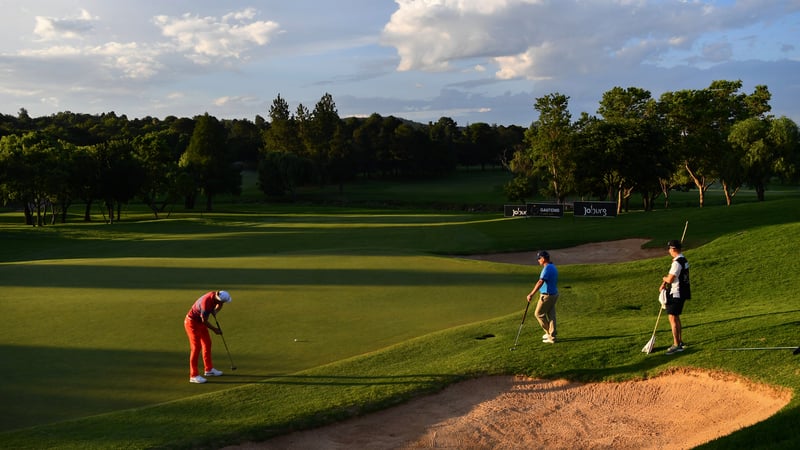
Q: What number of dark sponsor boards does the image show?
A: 3